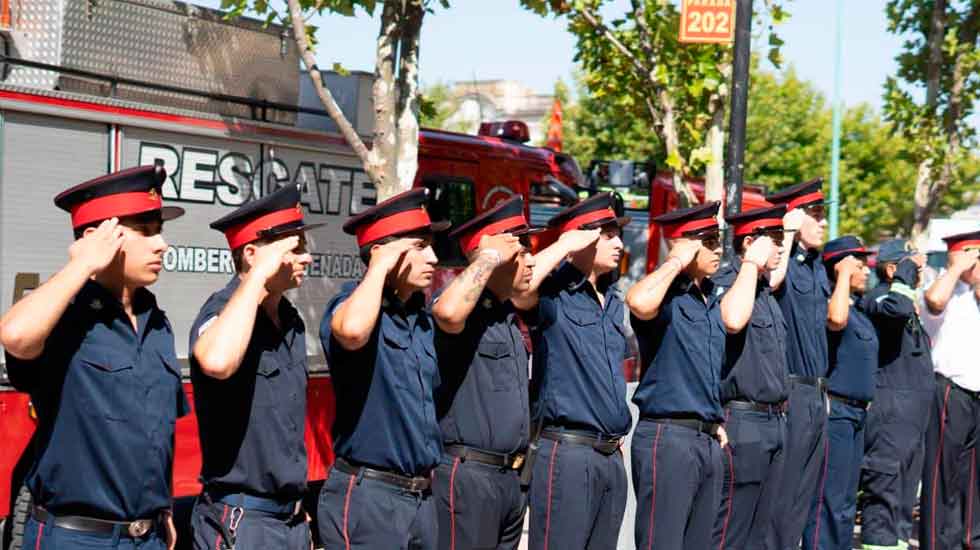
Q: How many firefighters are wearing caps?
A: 11